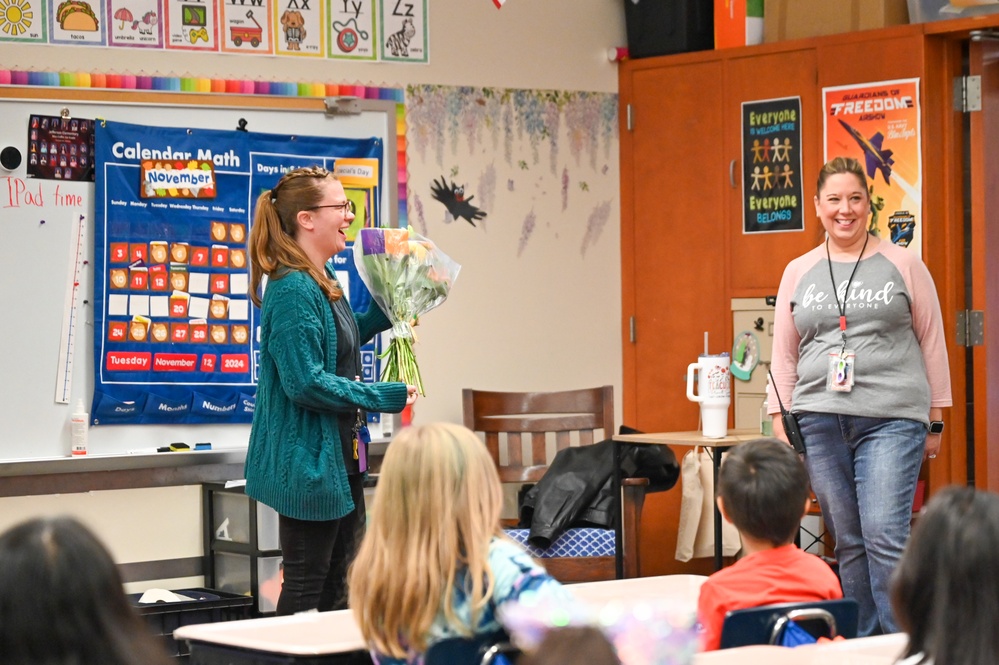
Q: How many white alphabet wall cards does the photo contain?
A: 8